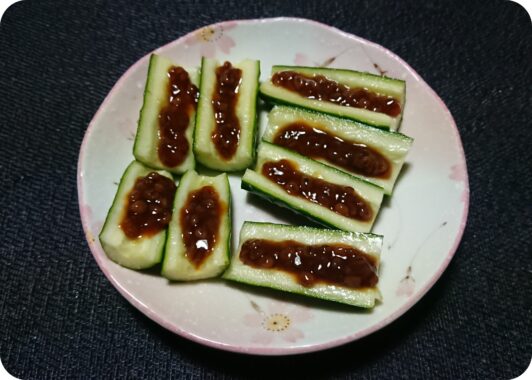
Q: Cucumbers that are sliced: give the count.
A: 8